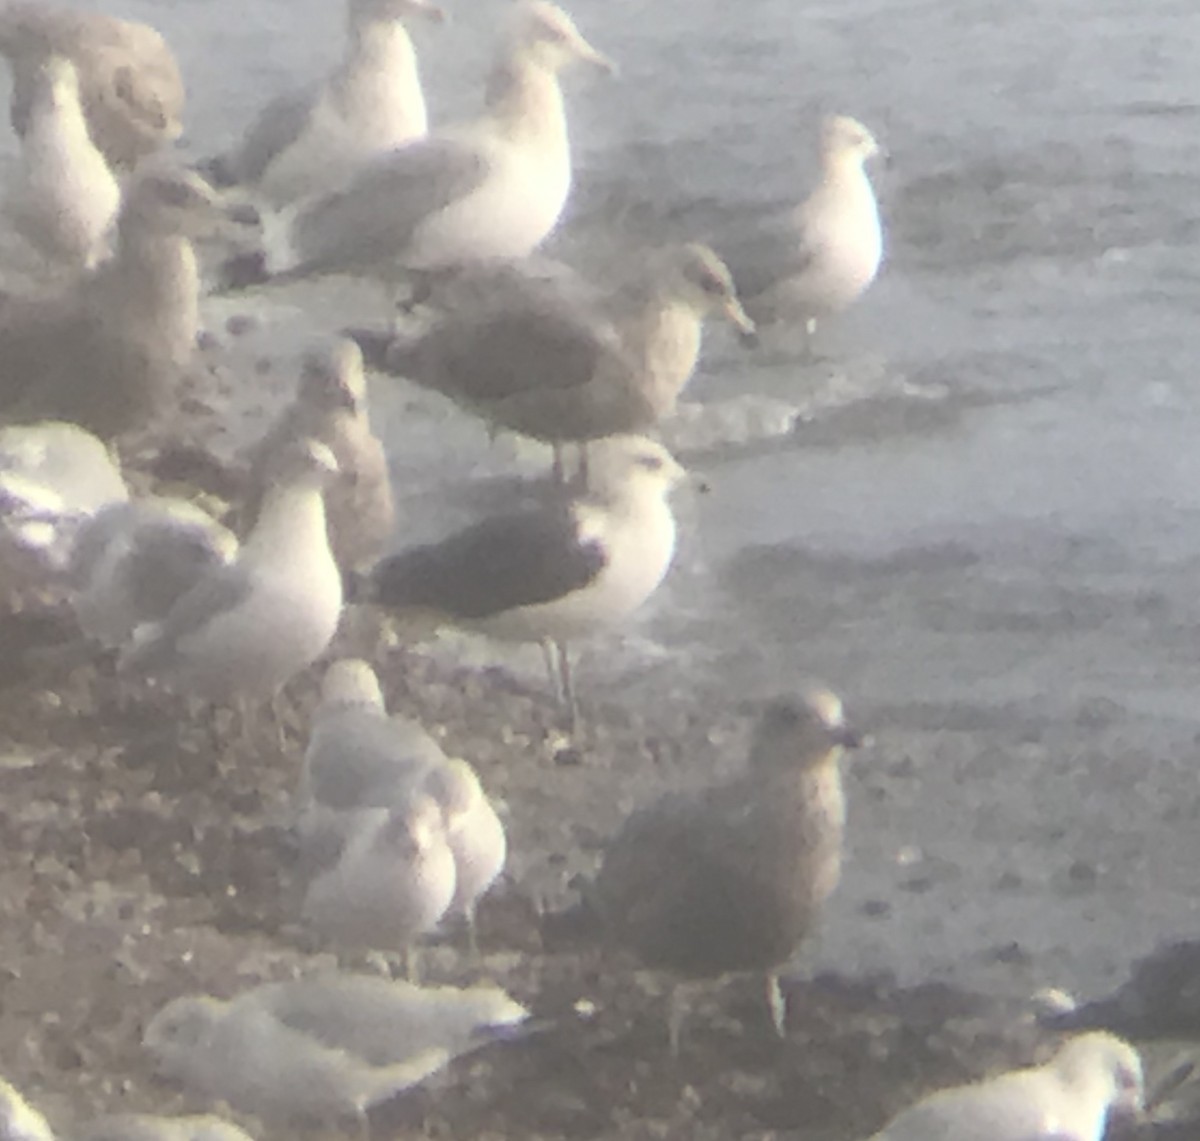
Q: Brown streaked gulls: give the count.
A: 5